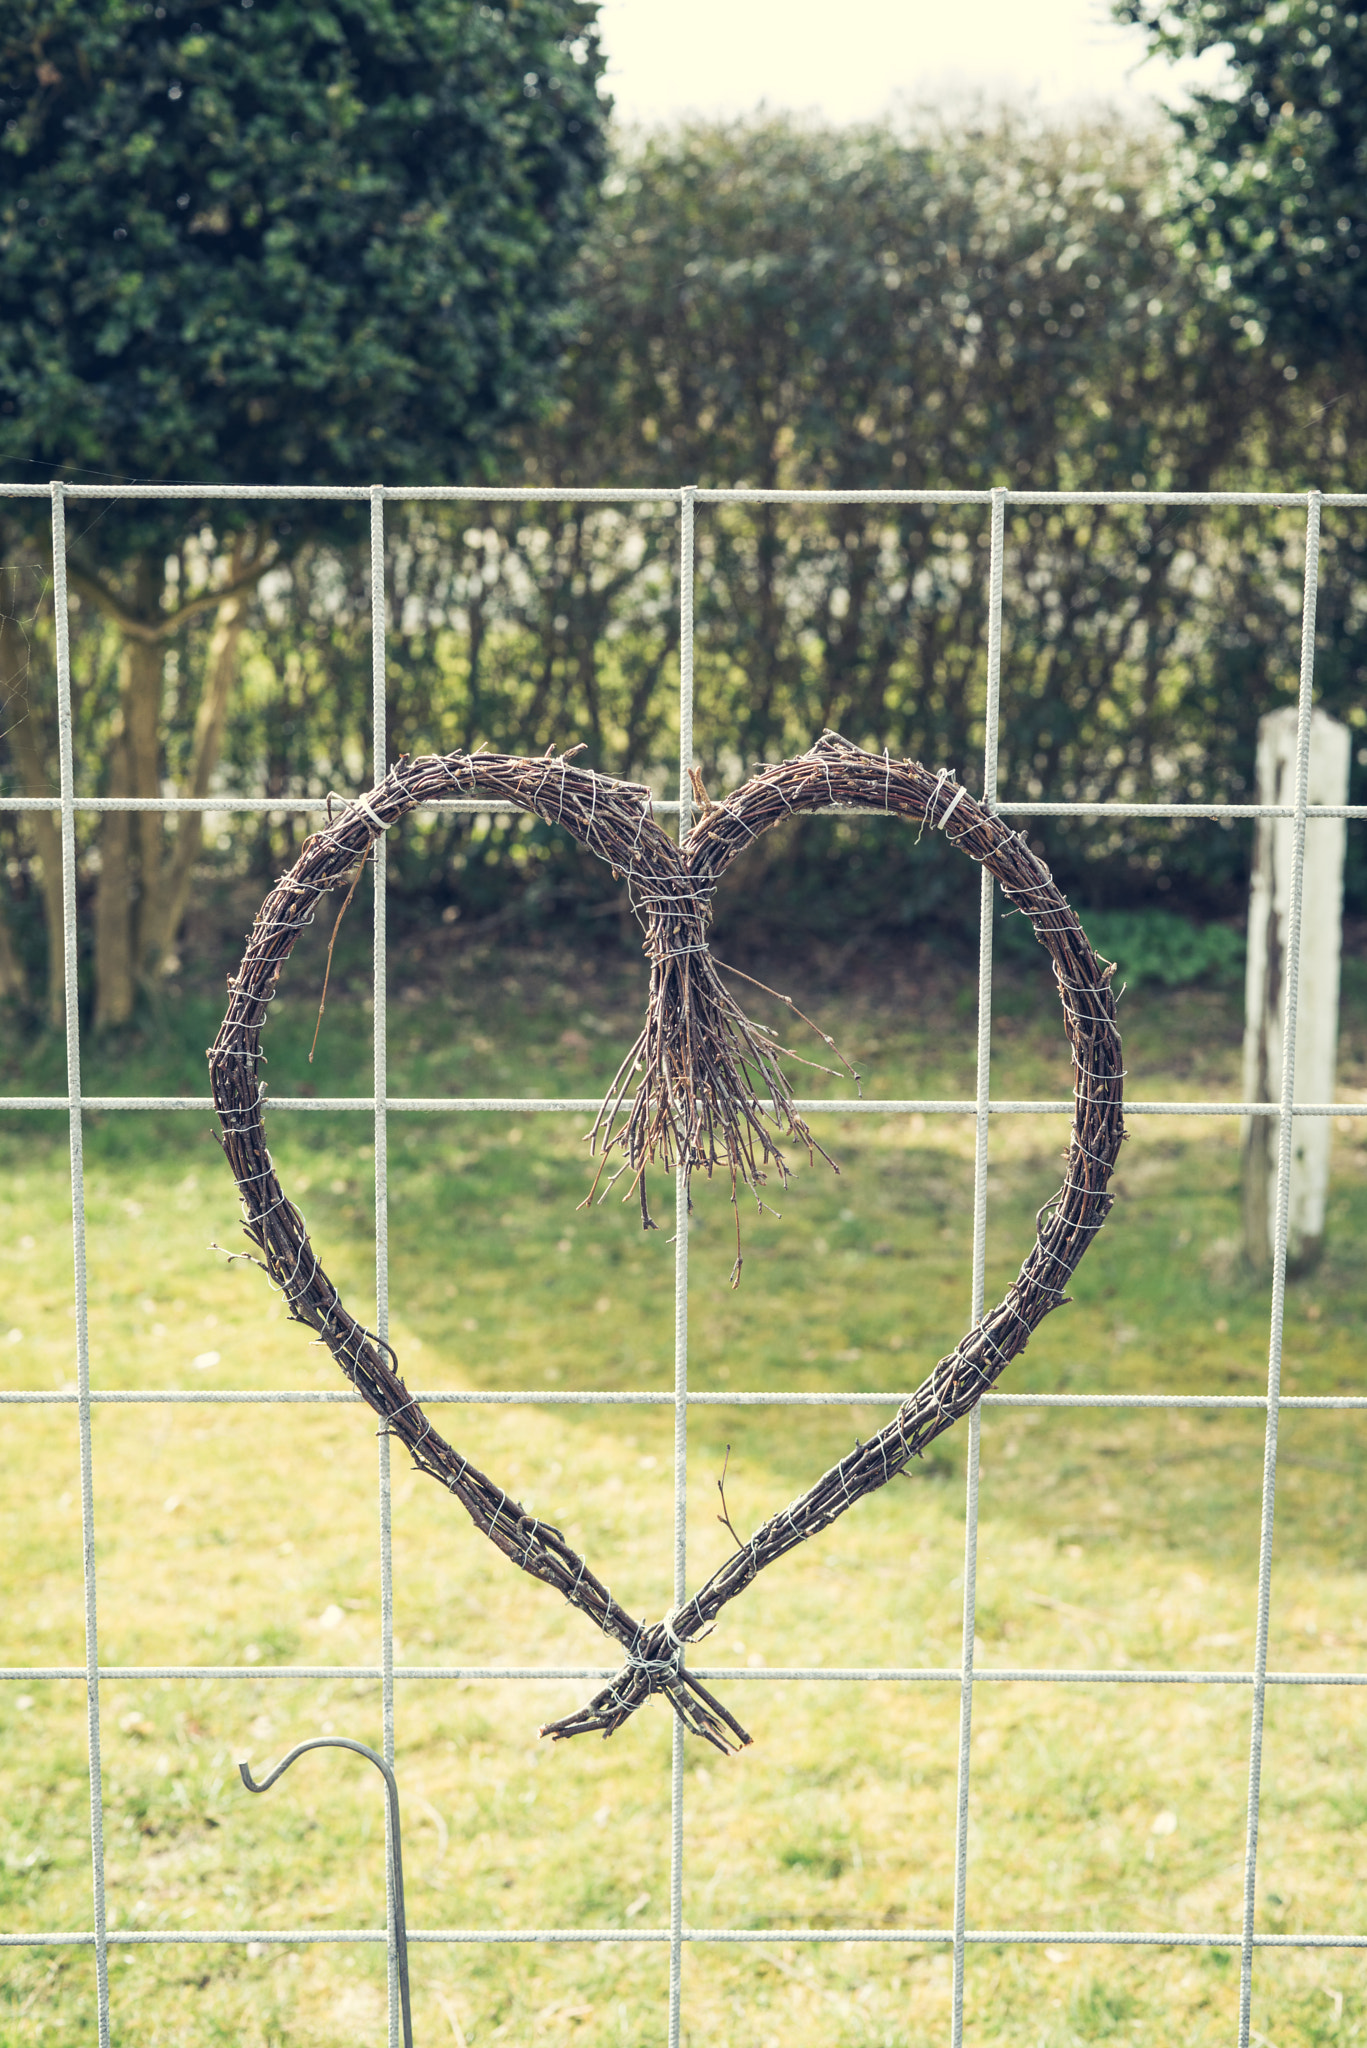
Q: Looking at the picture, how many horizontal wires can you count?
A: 6